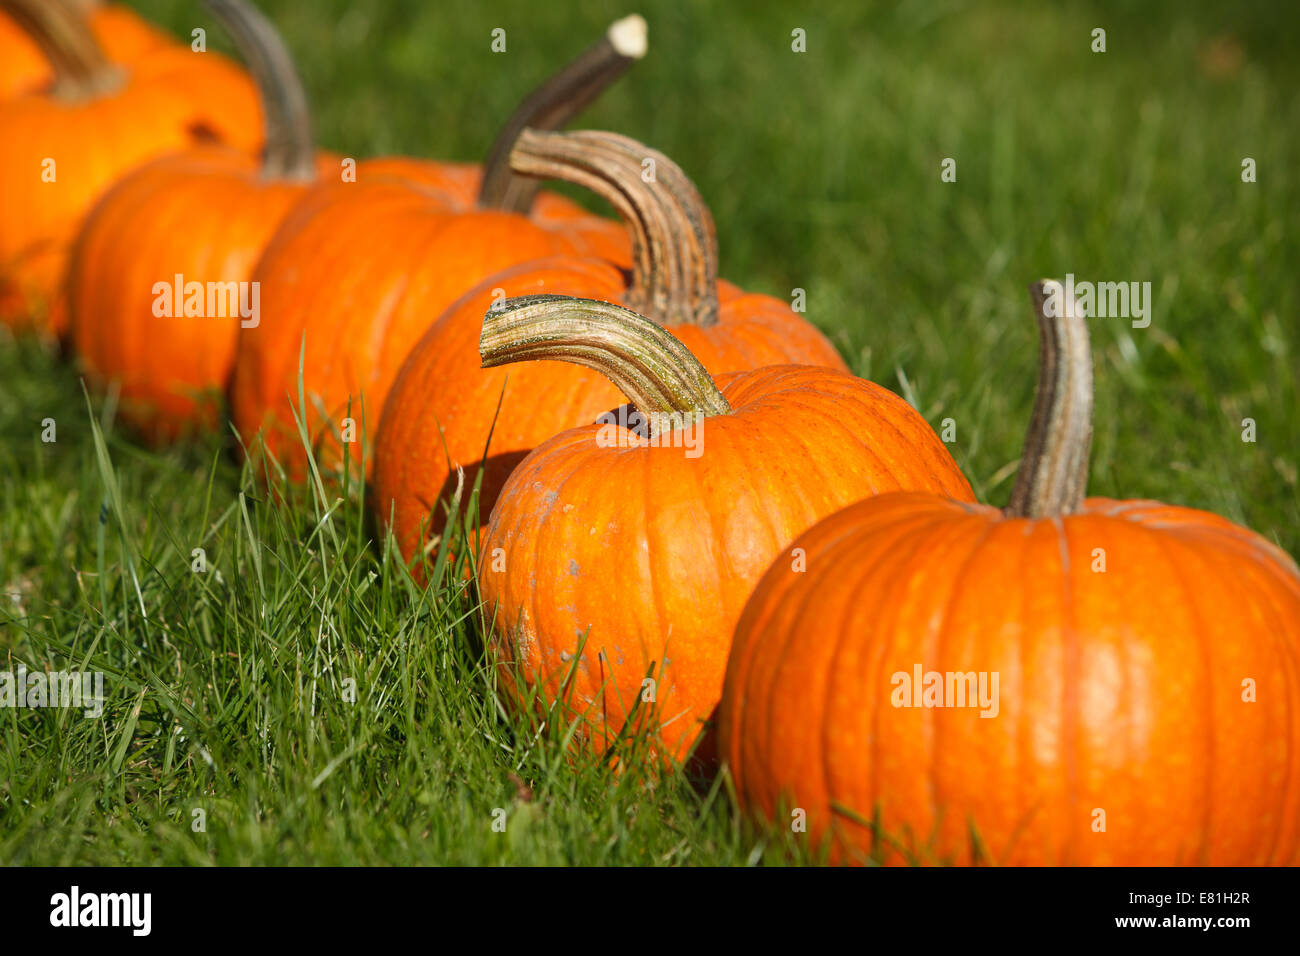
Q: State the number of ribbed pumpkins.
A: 7